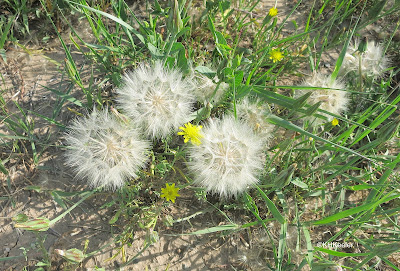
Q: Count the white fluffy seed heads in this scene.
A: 7